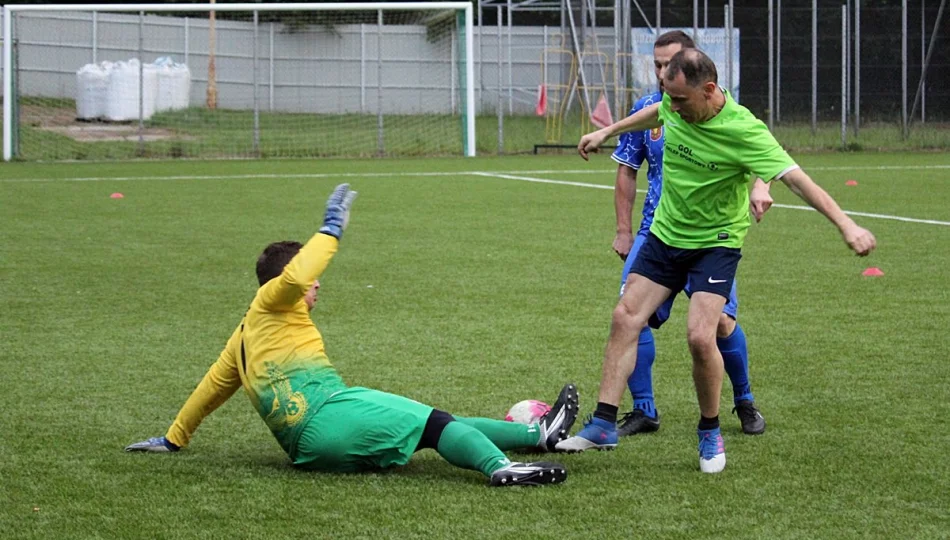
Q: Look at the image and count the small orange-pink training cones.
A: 3